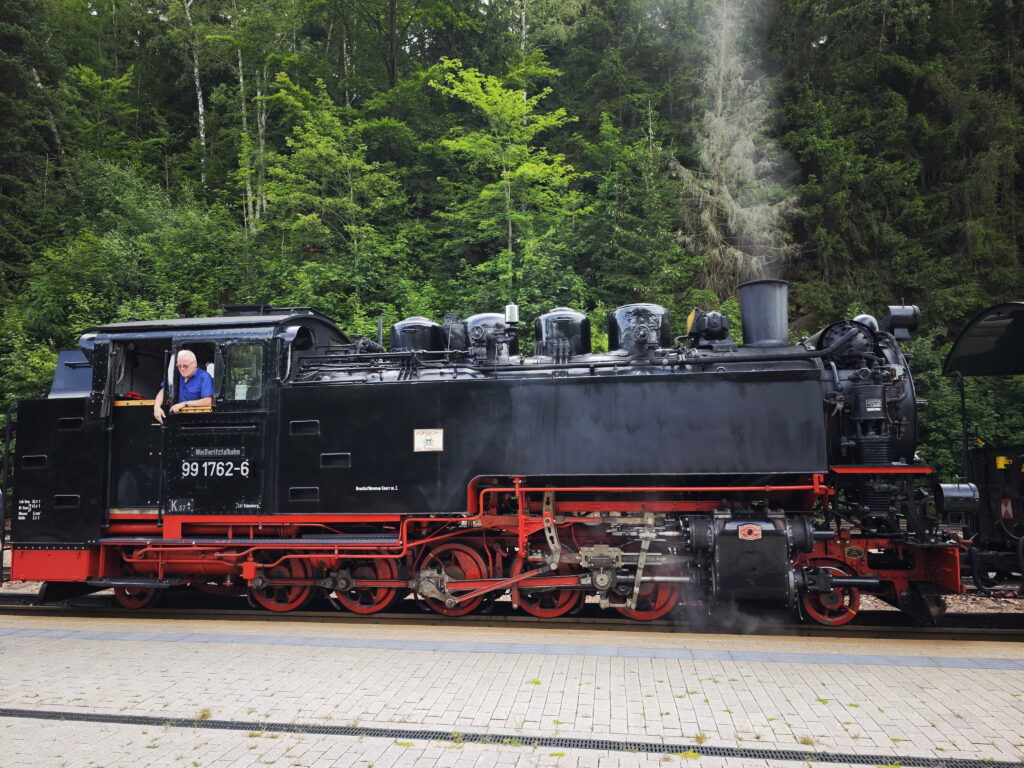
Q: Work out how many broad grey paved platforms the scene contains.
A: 1